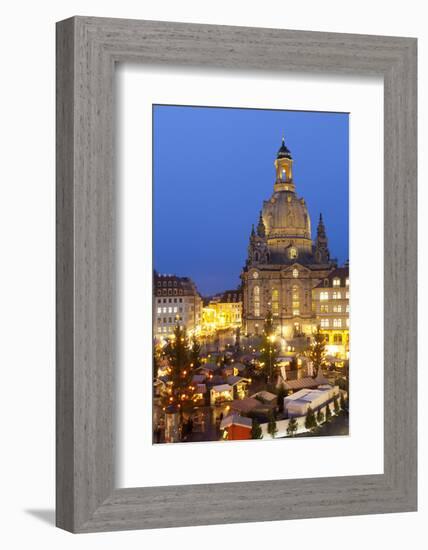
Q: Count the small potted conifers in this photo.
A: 8